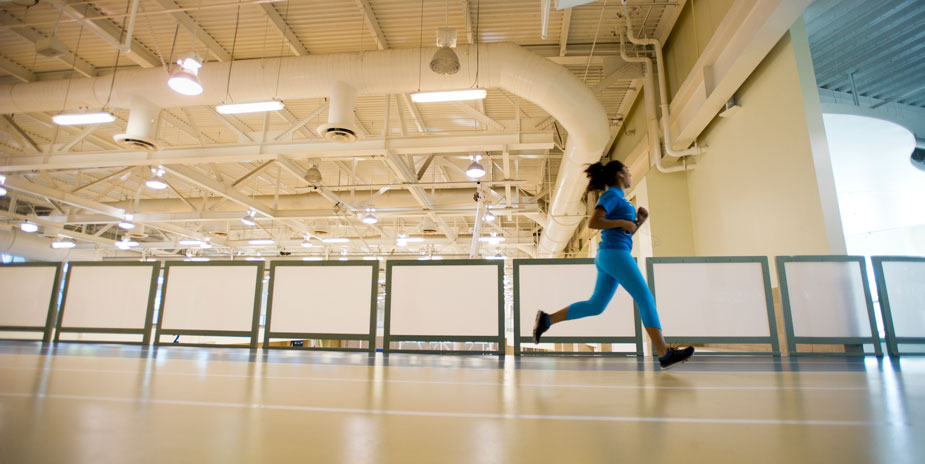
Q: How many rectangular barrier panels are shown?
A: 9